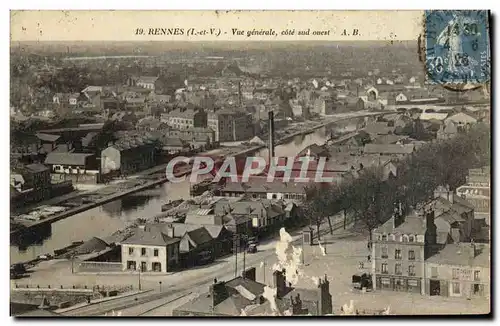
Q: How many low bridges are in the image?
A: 1